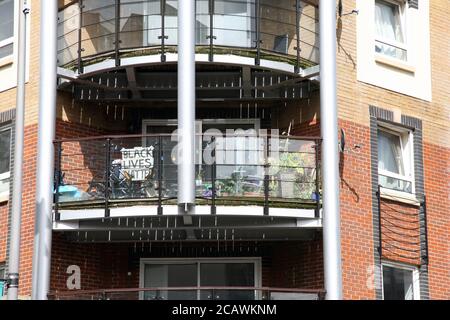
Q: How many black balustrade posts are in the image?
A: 12